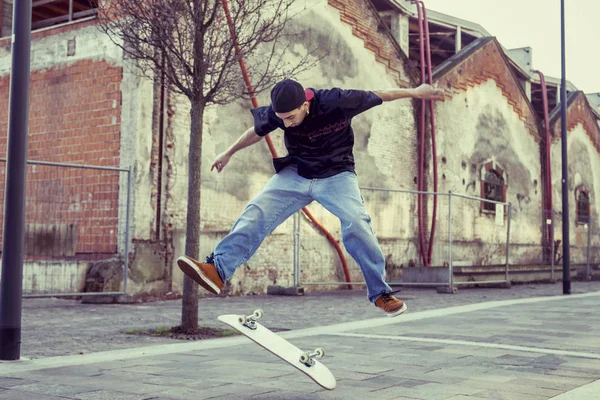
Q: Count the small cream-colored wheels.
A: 4